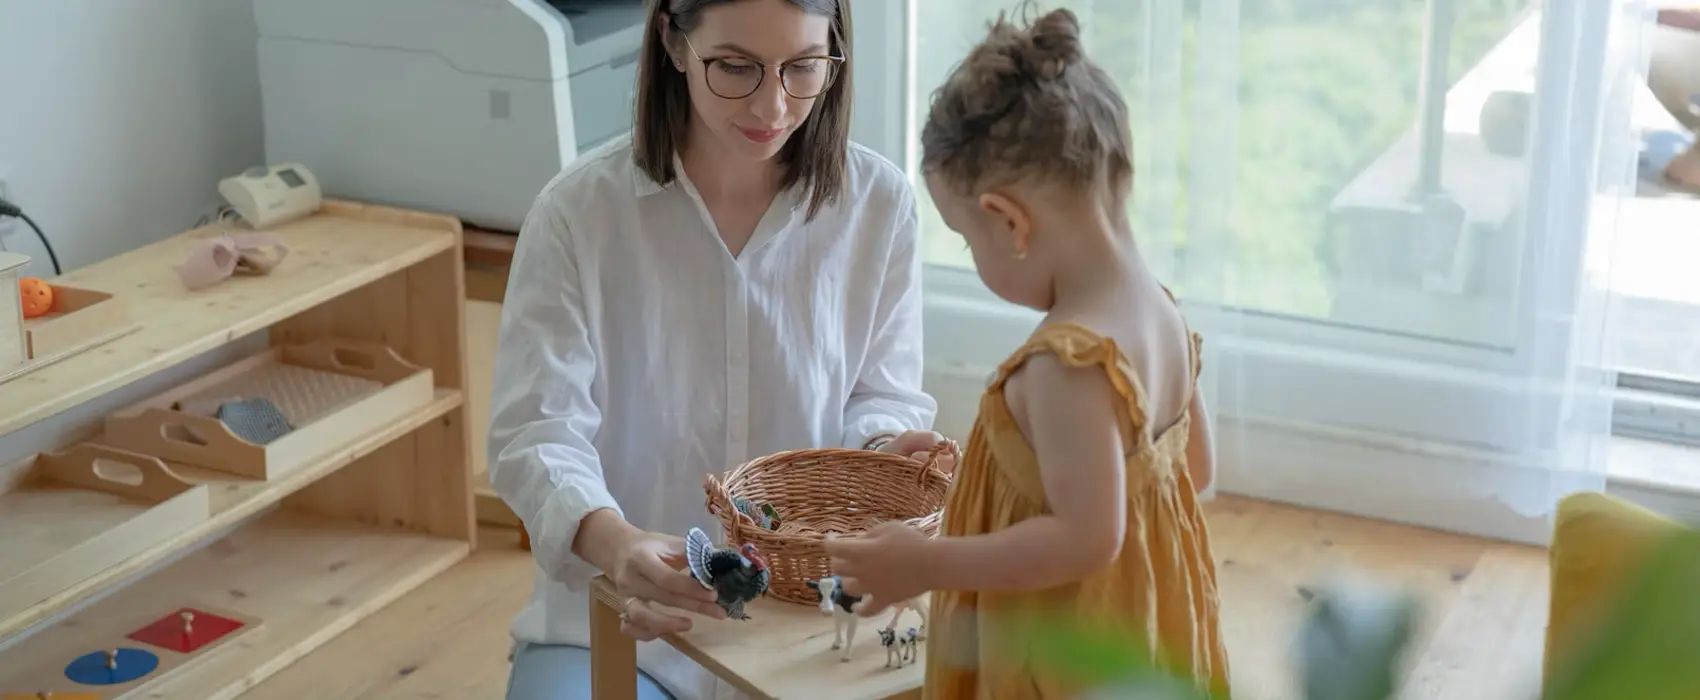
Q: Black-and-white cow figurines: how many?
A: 2